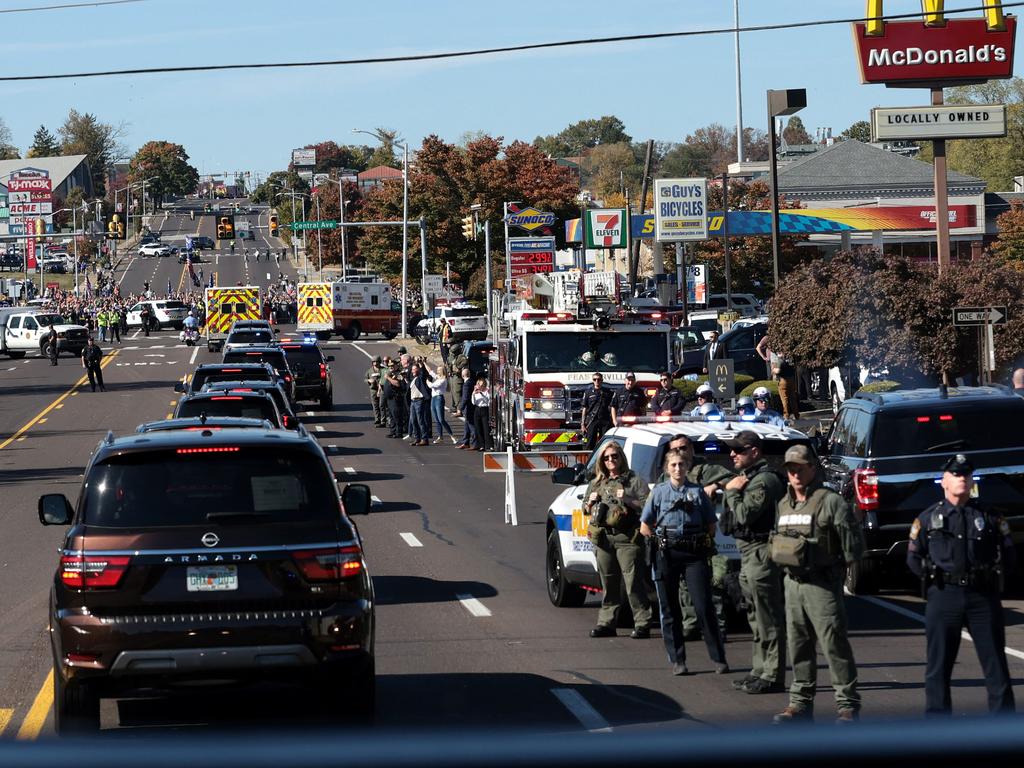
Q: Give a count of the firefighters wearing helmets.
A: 0